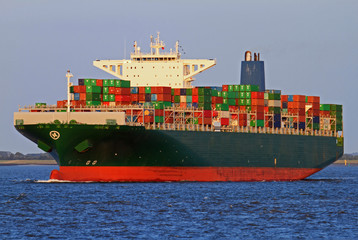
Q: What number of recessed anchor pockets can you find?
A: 2